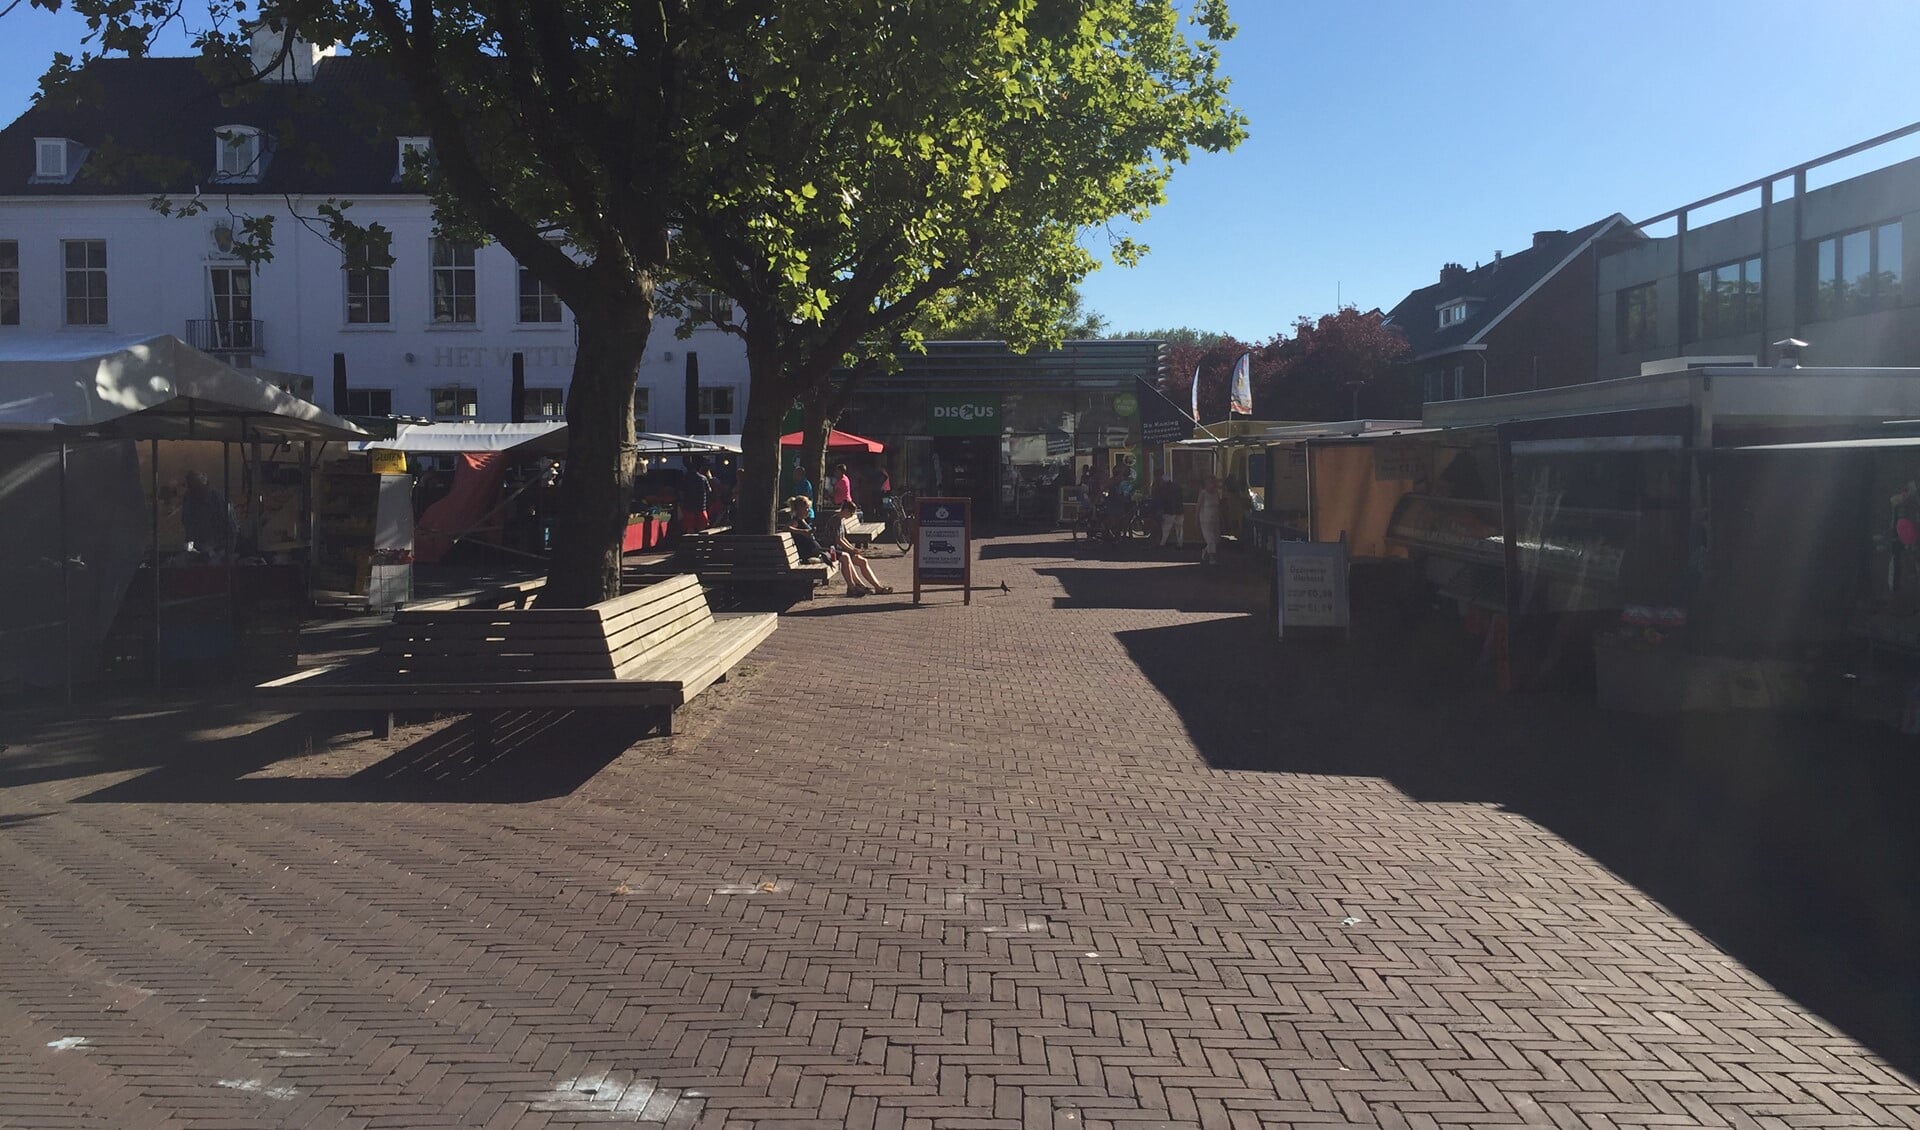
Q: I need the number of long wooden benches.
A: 3